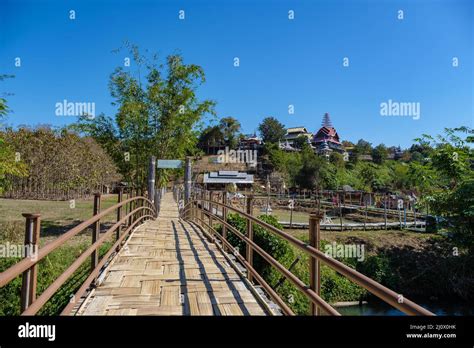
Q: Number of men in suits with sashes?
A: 0